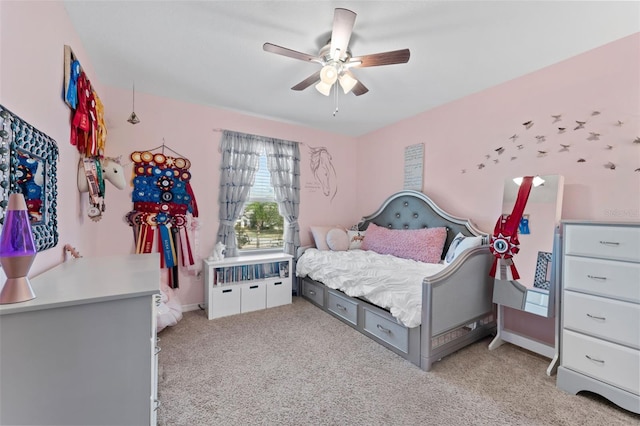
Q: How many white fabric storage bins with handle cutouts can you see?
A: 3